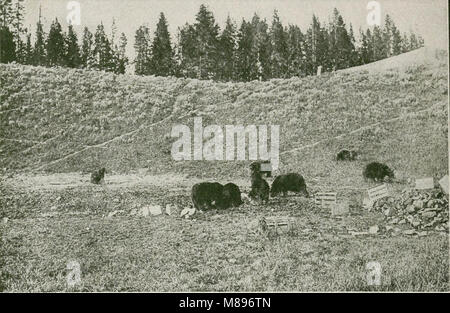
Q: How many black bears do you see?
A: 7